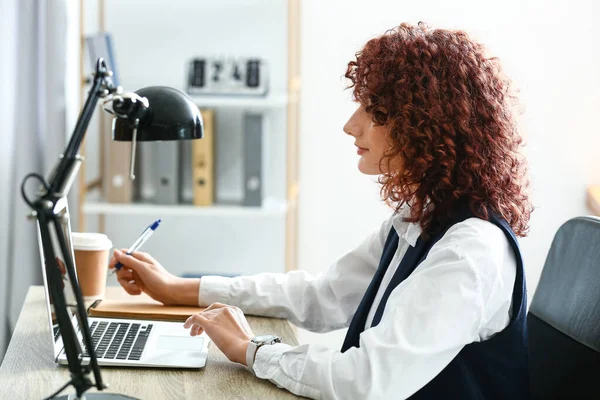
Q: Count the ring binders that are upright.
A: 4